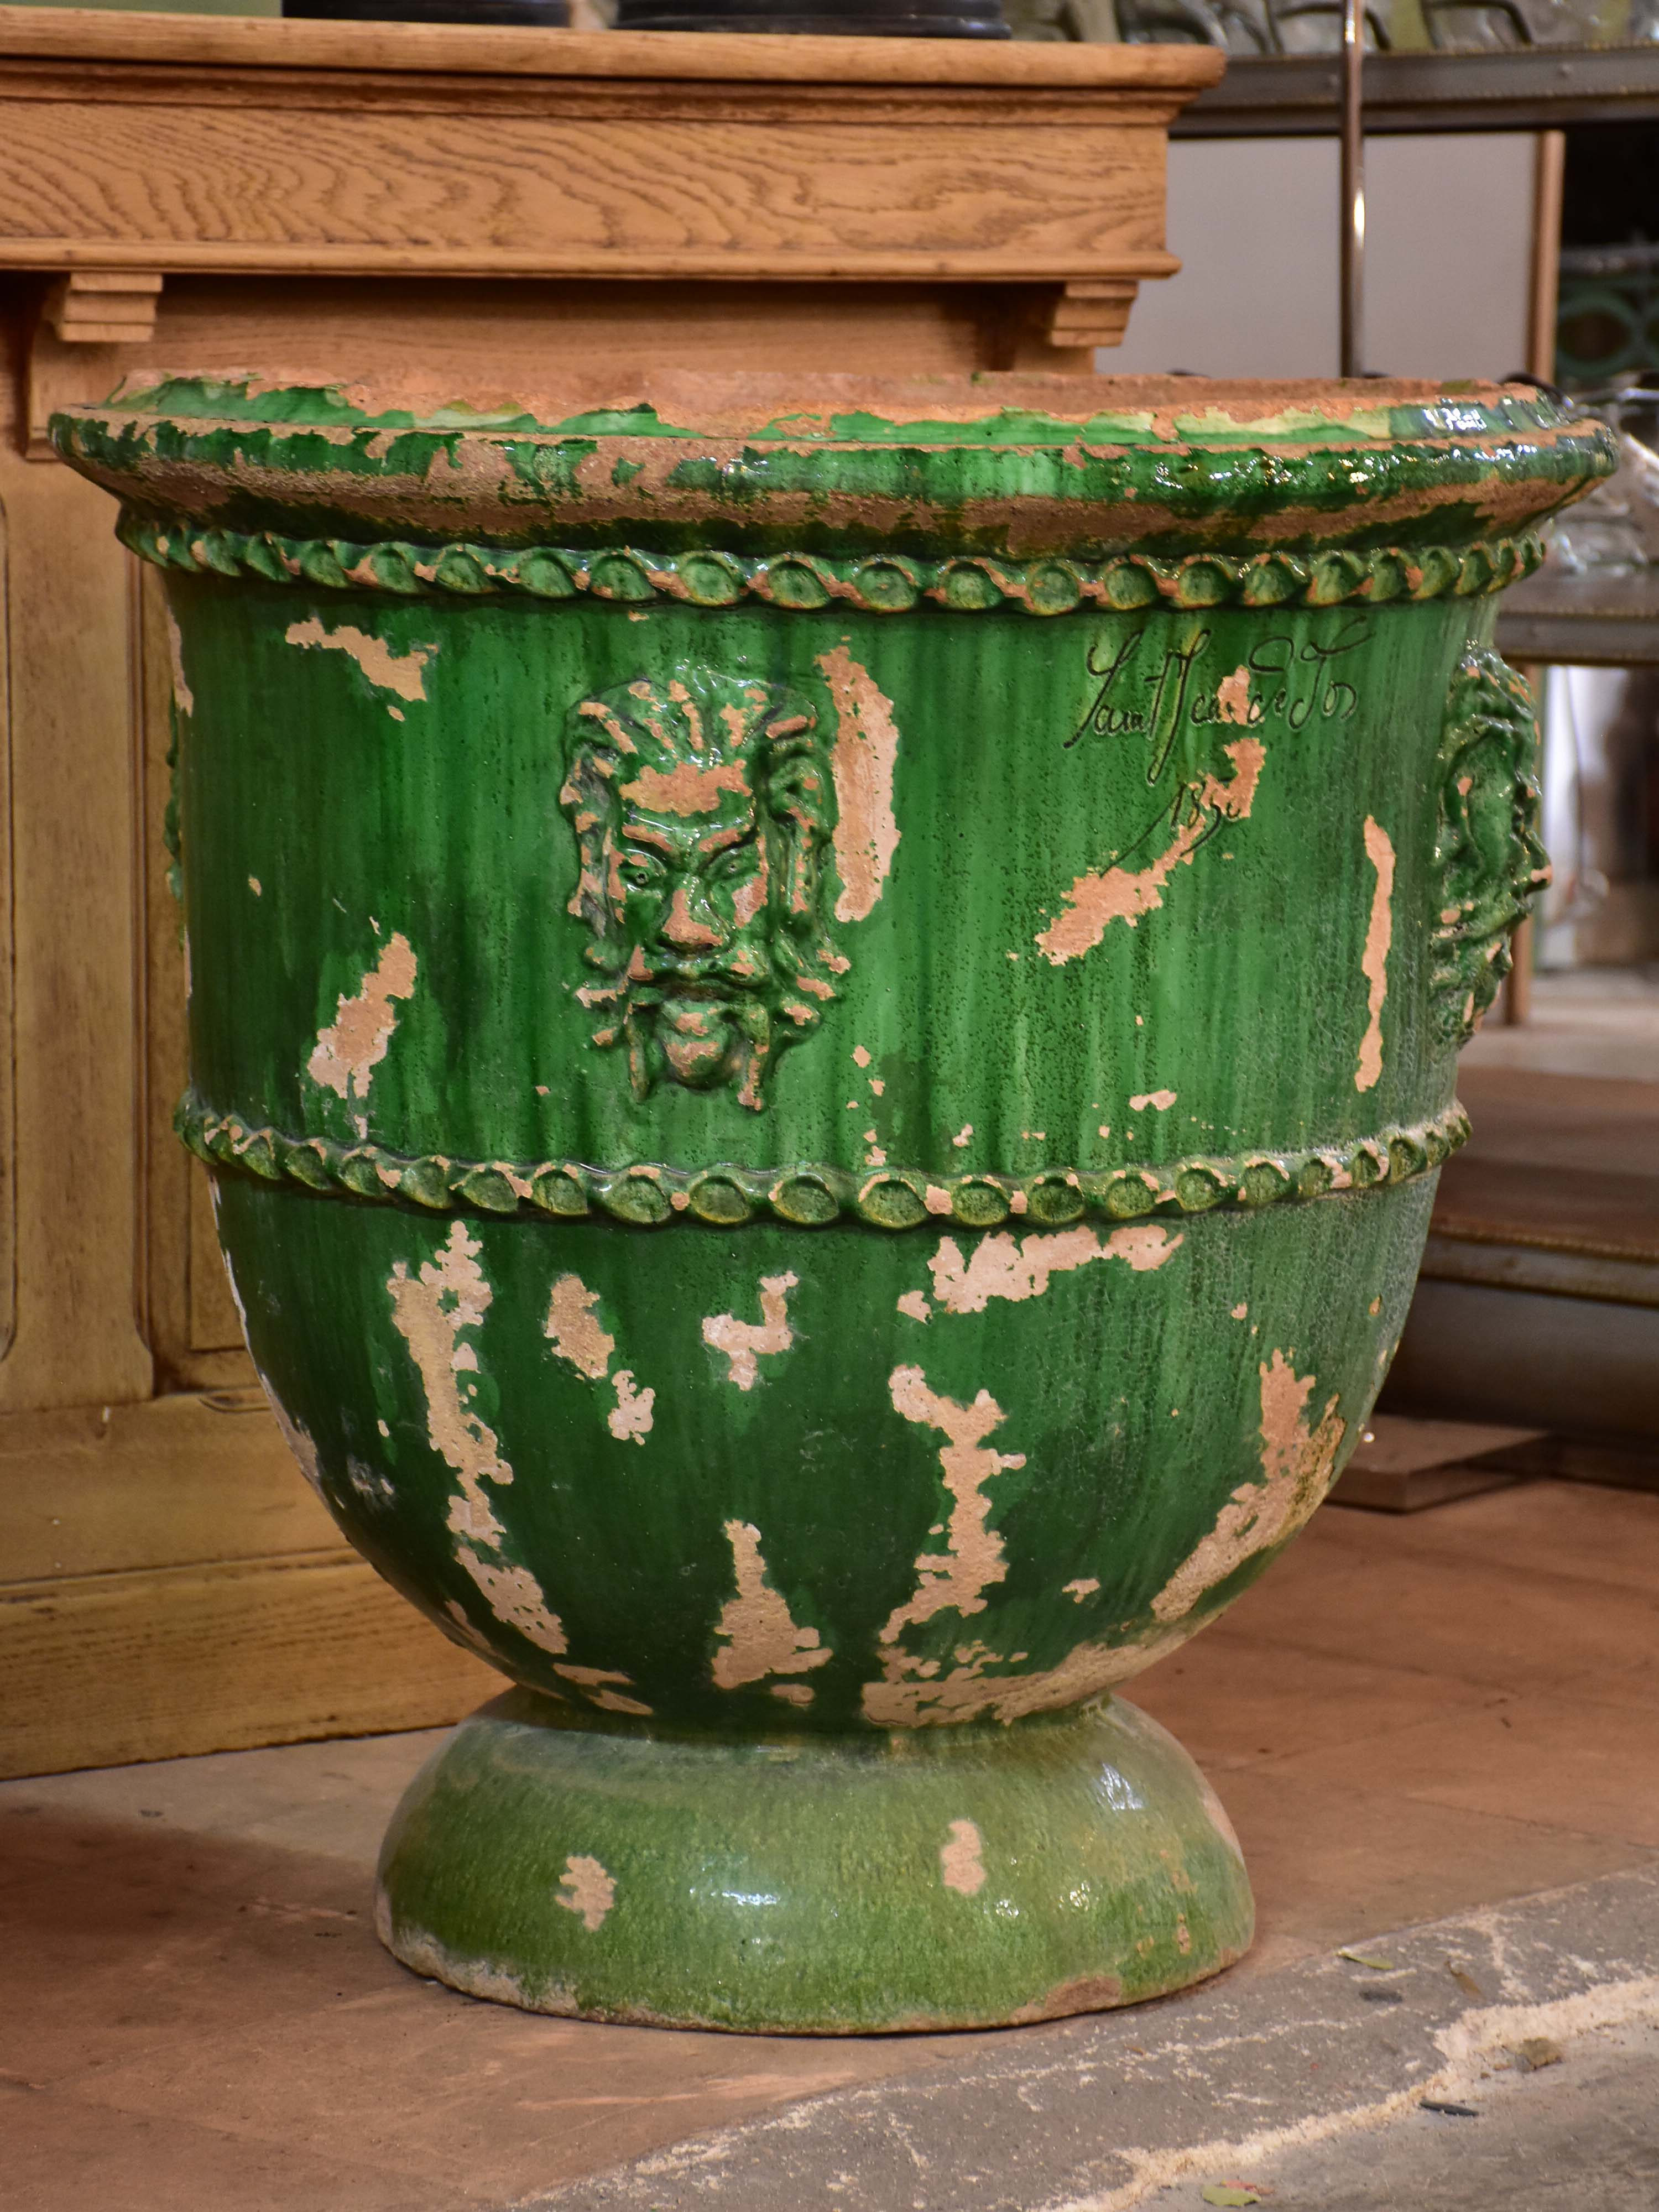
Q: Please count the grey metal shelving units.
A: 1